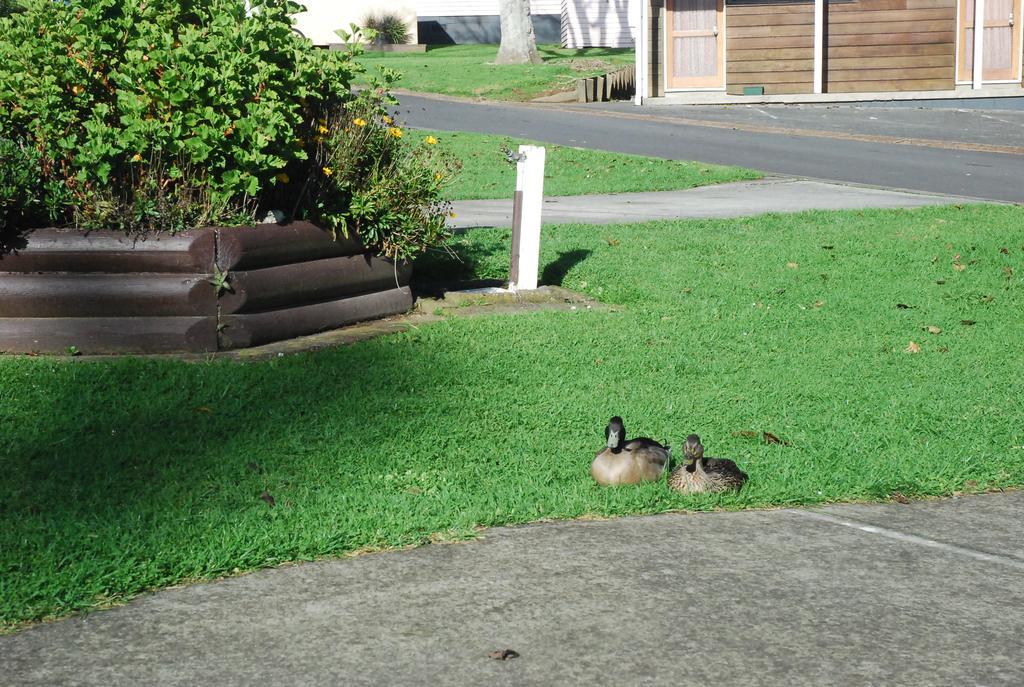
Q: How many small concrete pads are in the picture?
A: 1